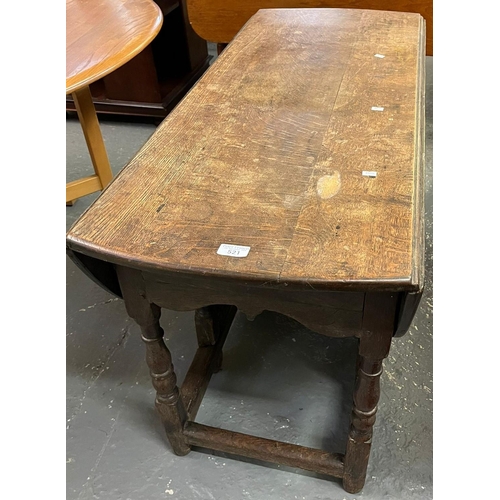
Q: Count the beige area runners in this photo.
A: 0